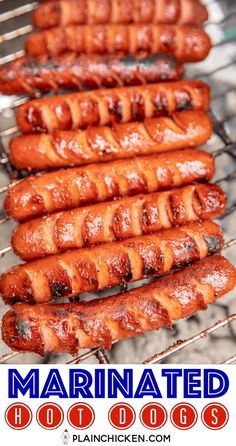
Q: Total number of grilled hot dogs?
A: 9